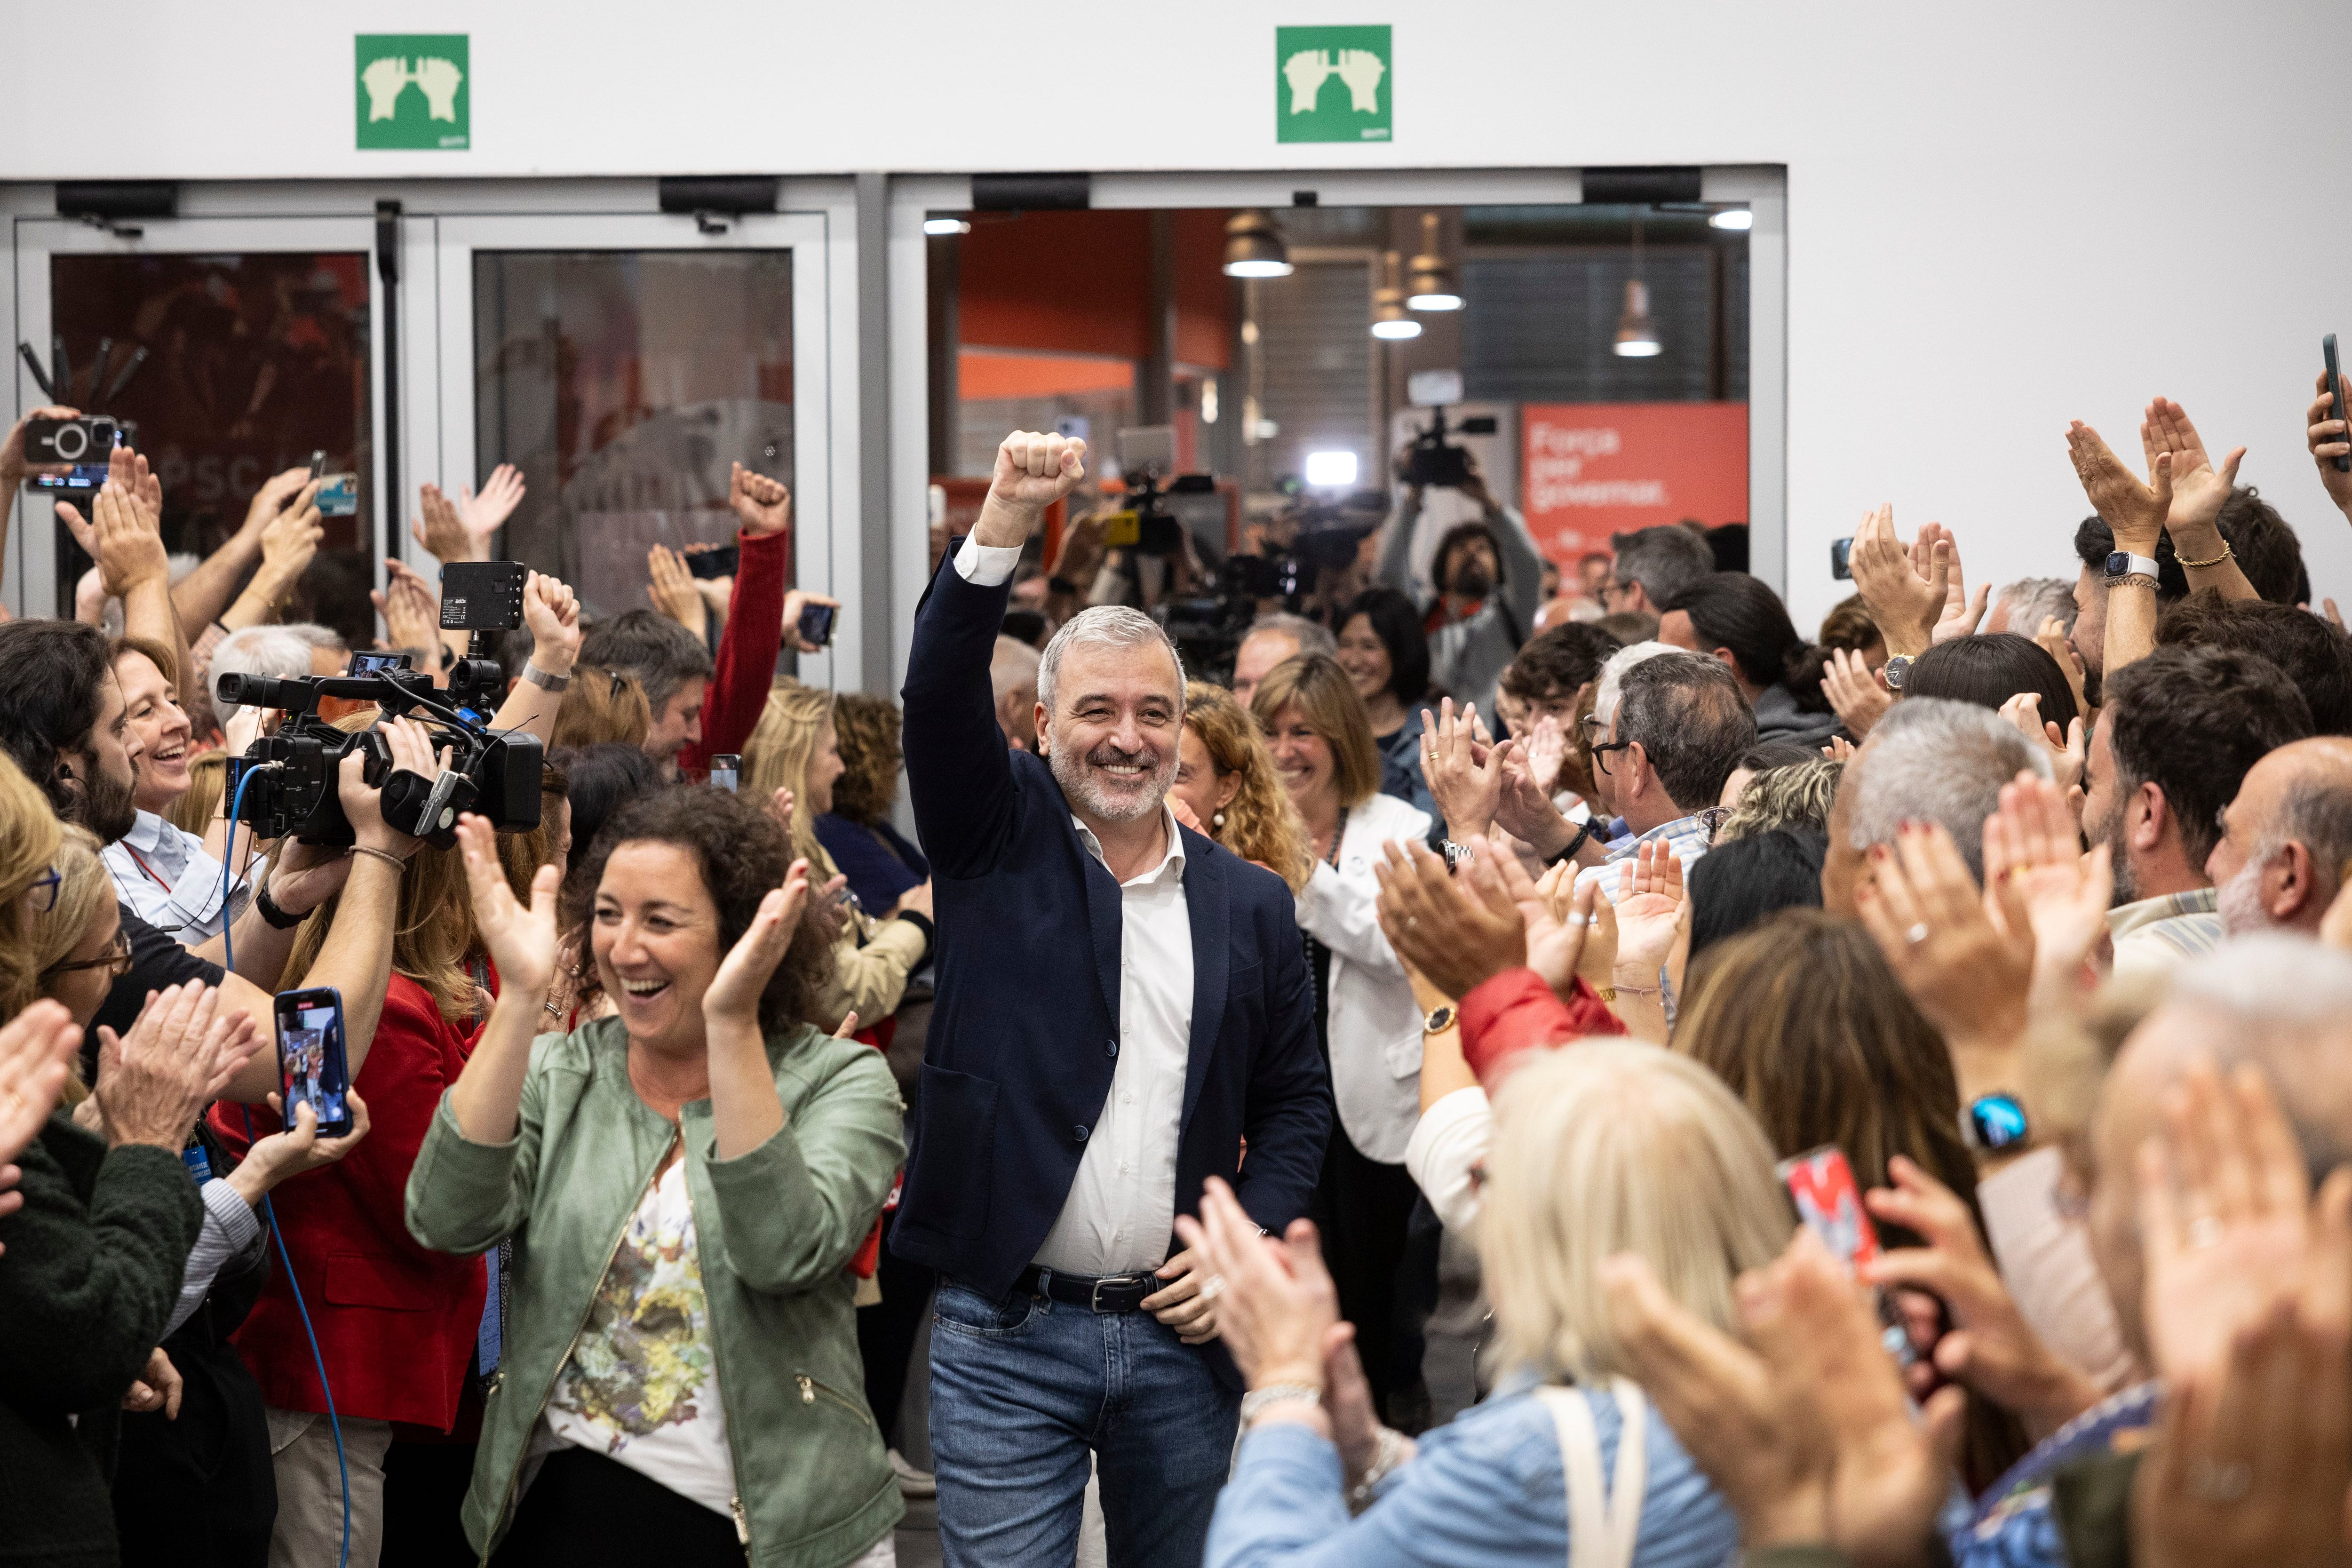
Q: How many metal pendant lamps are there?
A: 4